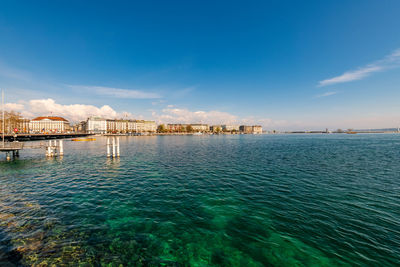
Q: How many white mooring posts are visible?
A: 6